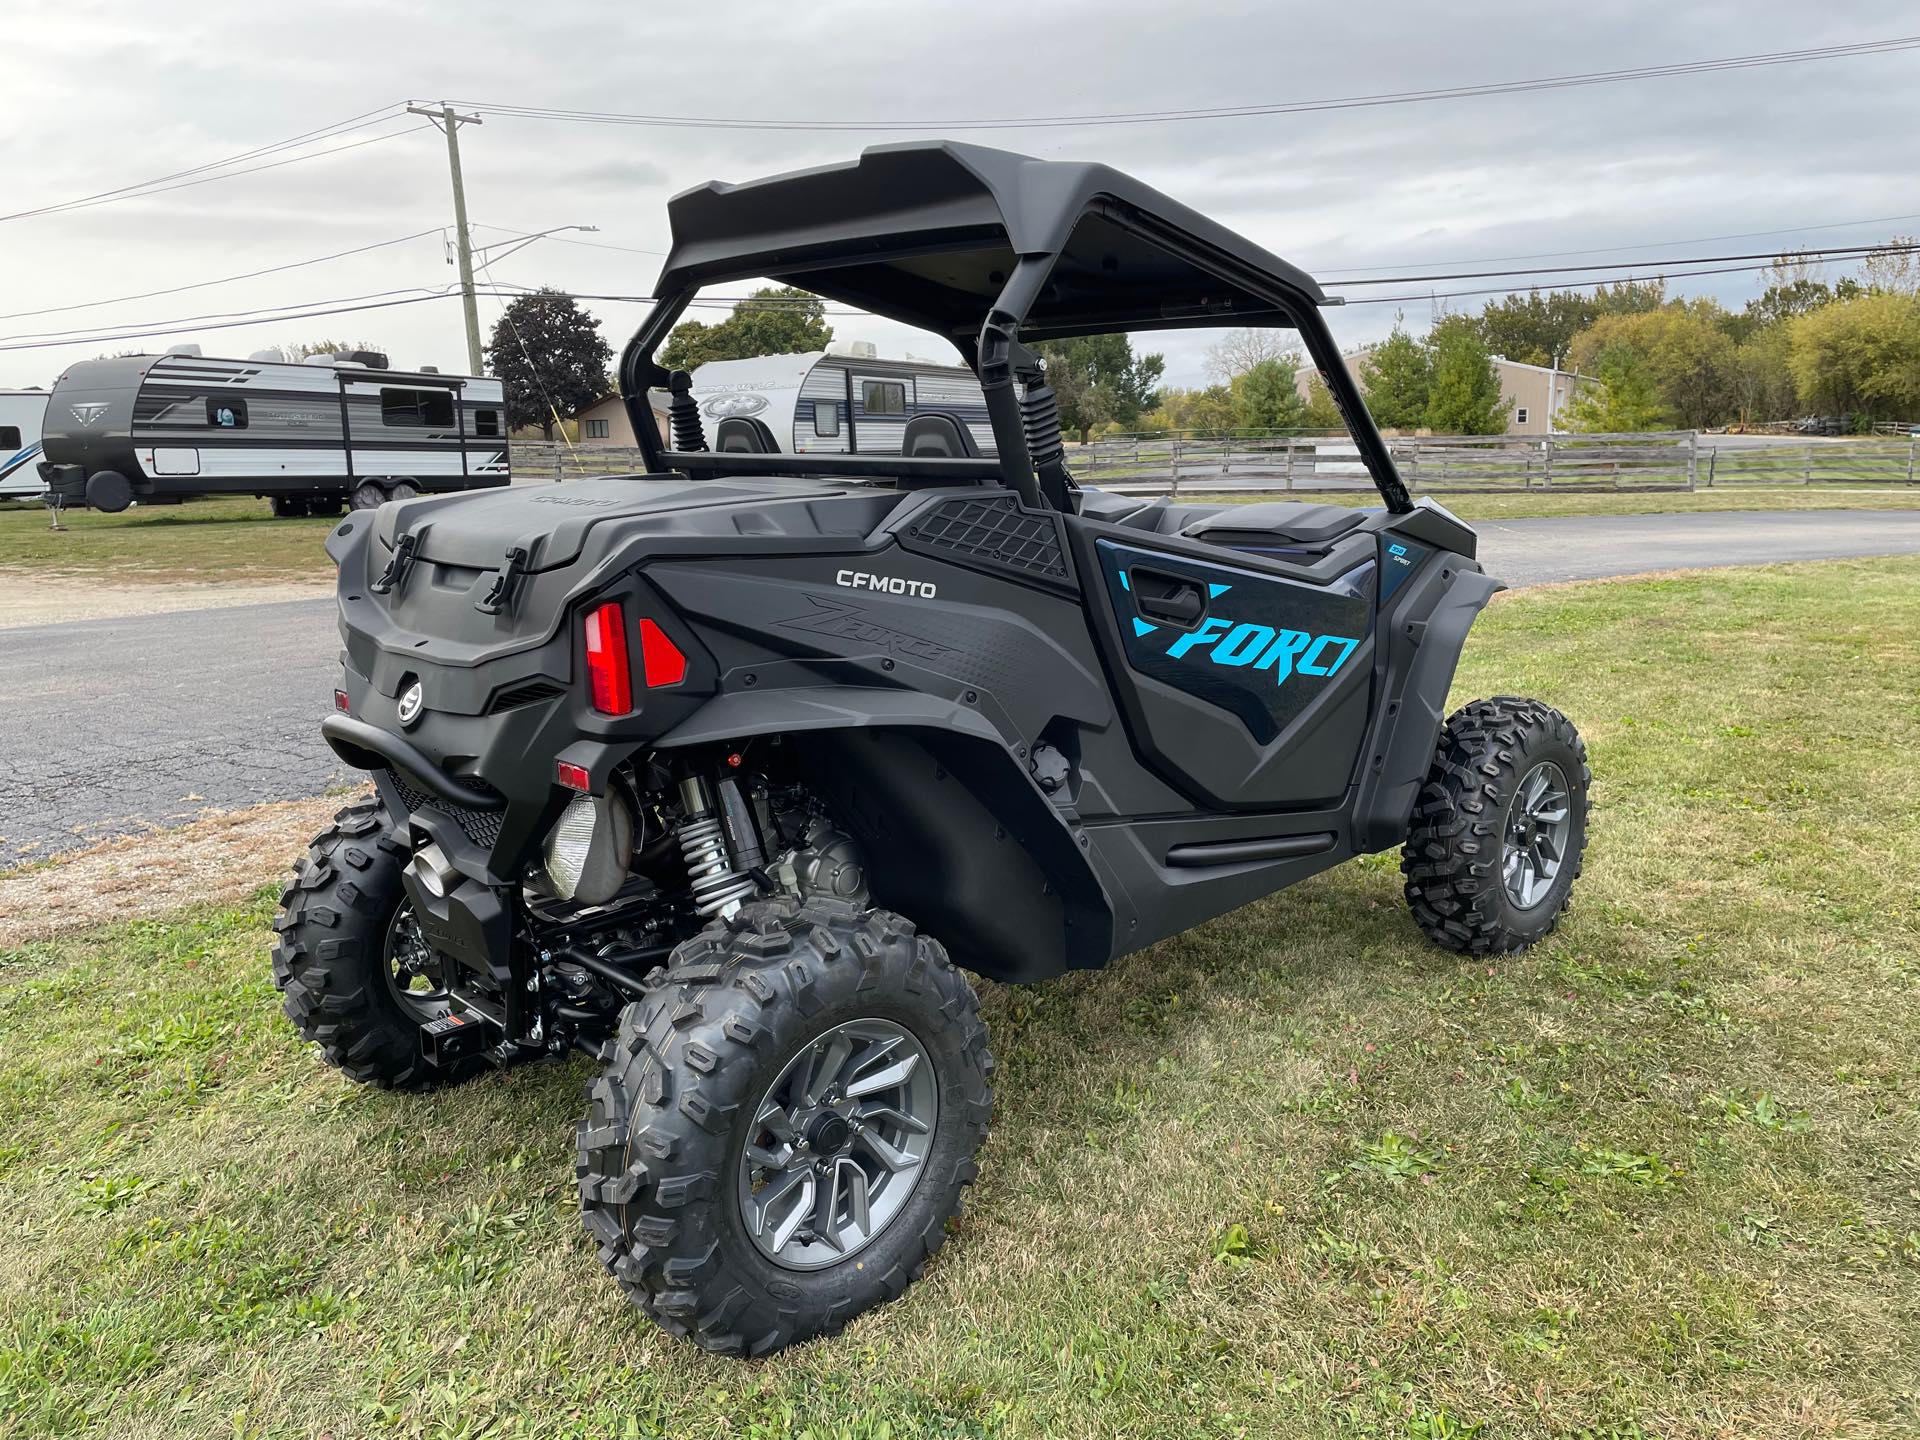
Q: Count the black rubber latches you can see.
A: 2